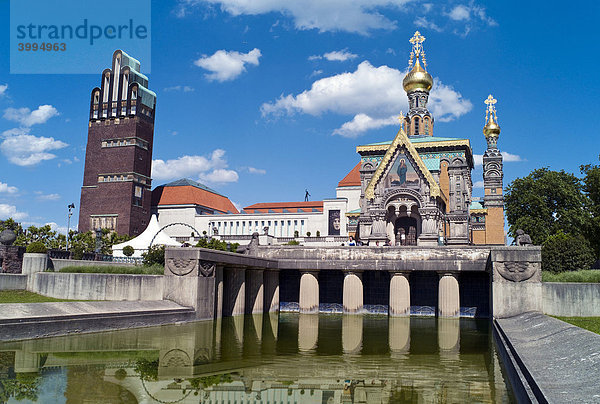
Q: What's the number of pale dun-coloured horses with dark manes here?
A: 0